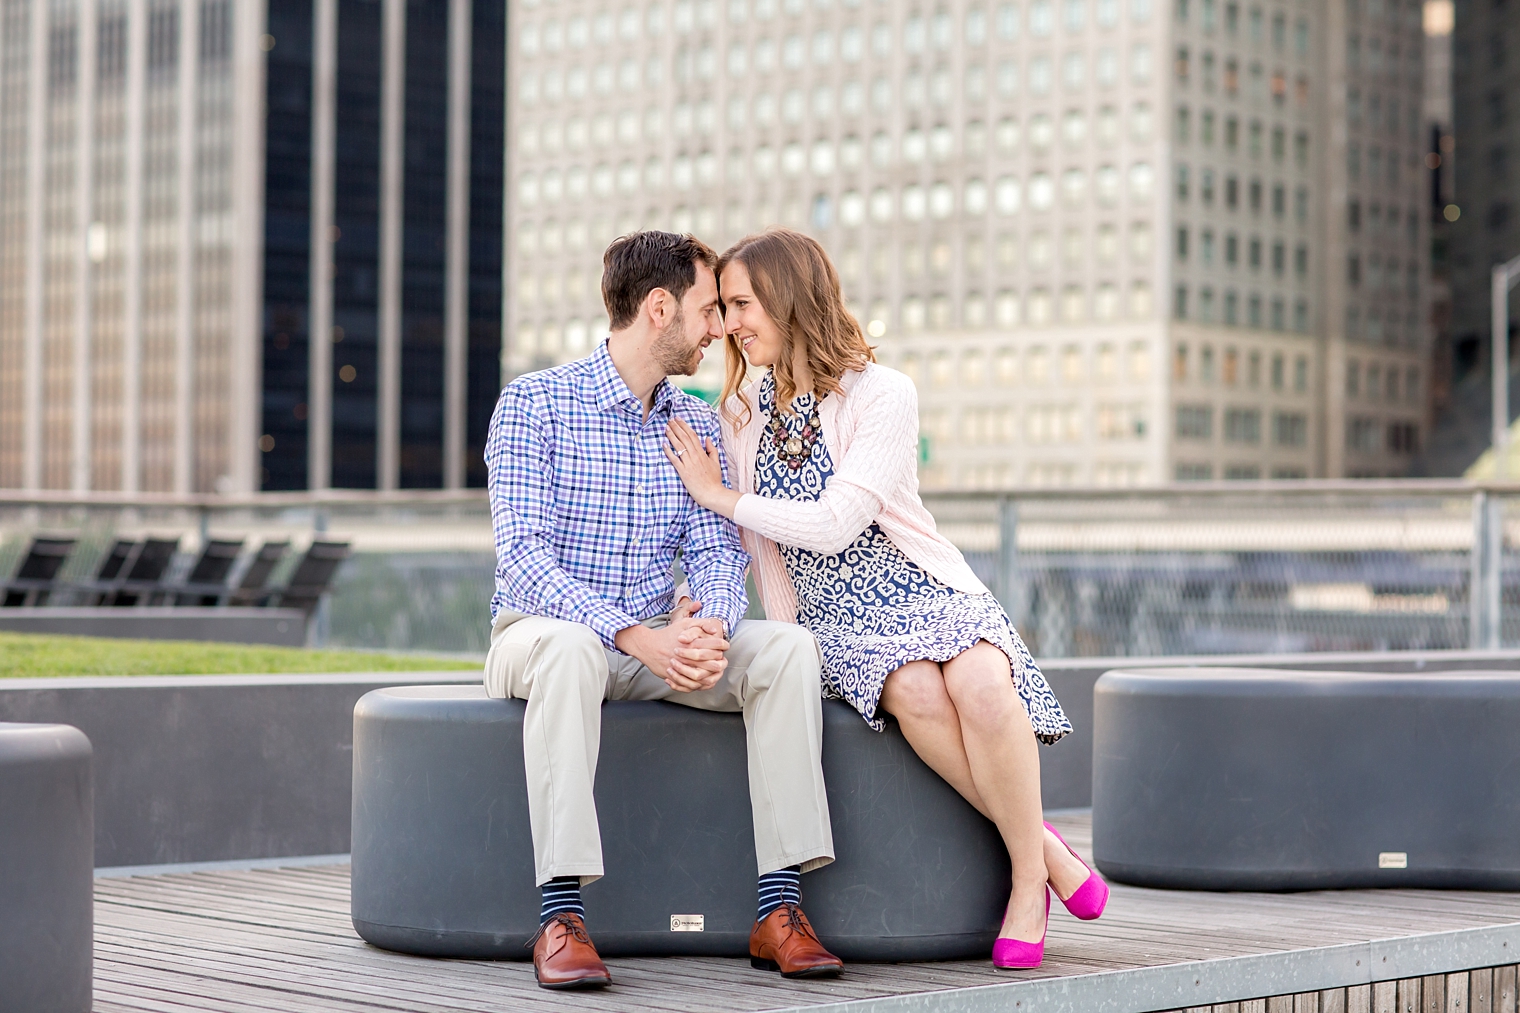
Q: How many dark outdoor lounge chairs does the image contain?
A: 6